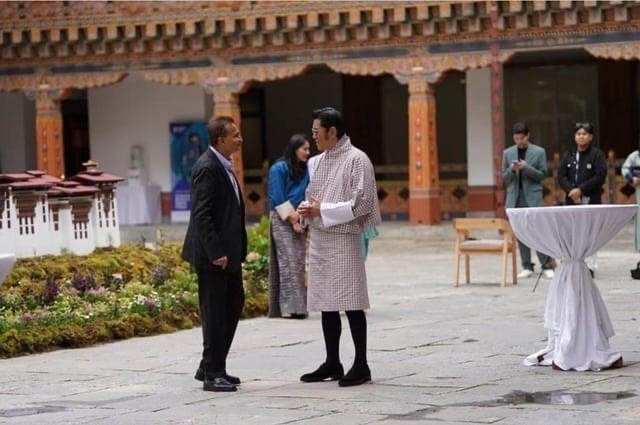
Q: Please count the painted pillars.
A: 3